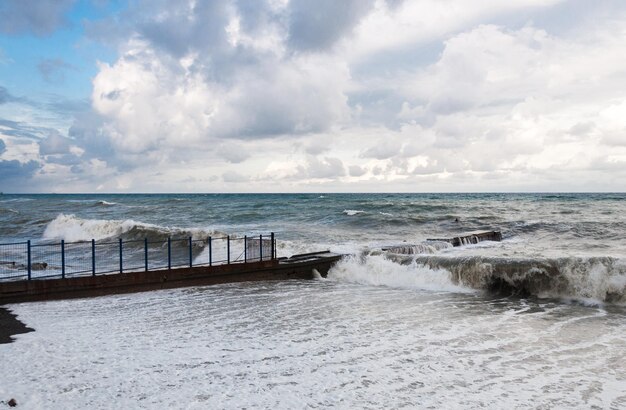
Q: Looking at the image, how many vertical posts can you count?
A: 12